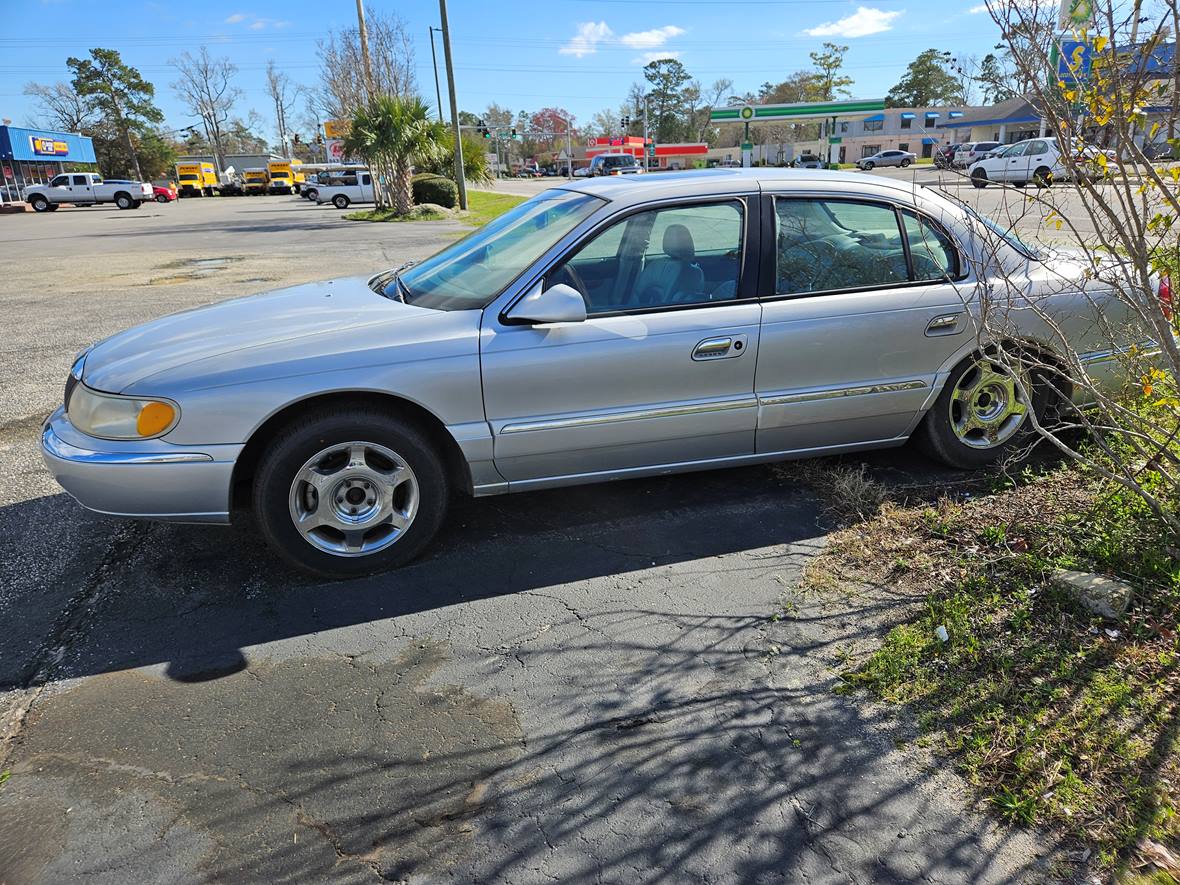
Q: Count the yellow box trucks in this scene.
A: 3